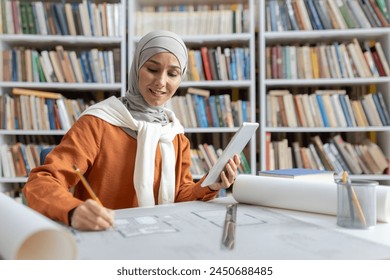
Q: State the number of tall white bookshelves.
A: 3